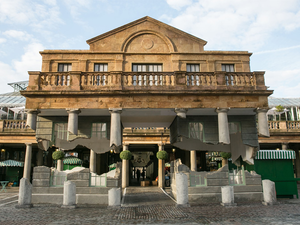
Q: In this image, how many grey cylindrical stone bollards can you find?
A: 6